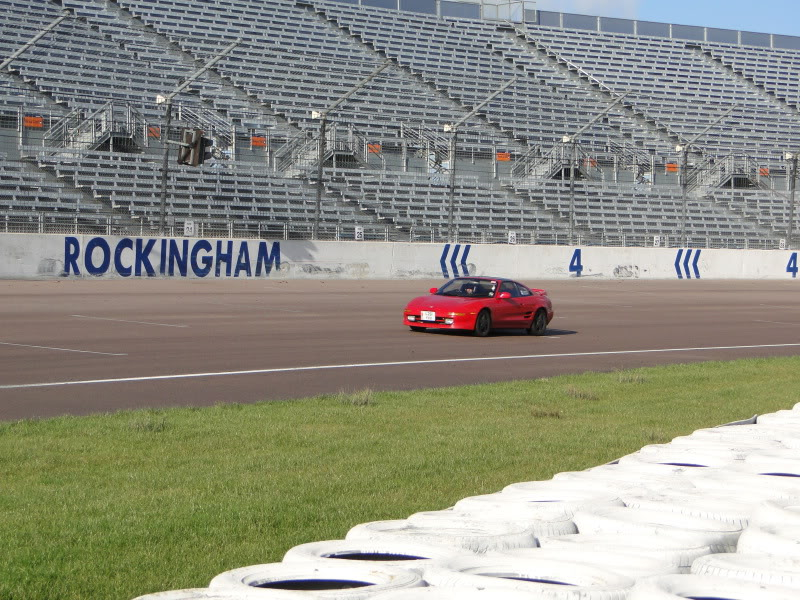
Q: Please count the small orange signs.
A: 8